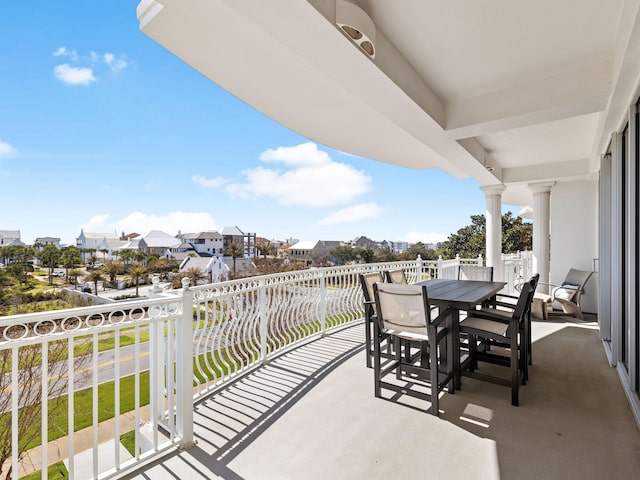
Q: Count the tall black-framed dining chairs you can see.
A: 6